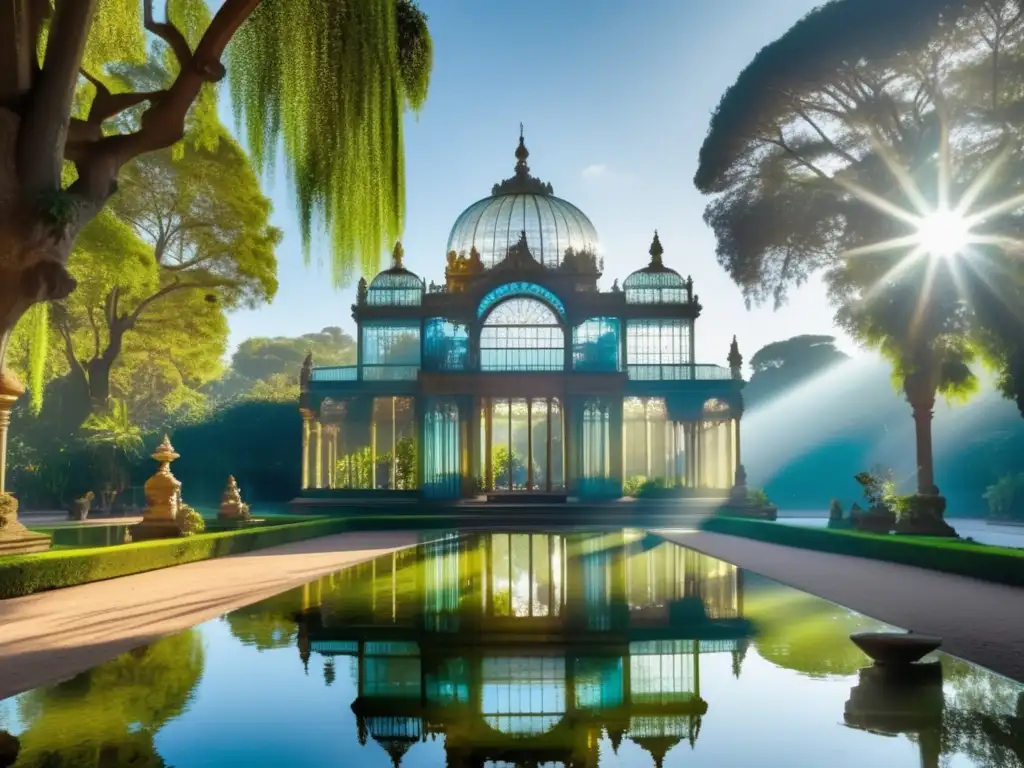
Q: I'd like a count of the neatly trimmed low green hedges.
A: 2